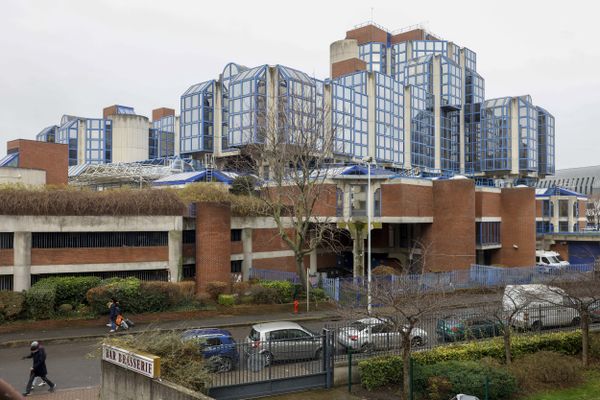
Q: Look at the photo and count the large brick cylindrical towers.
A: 3